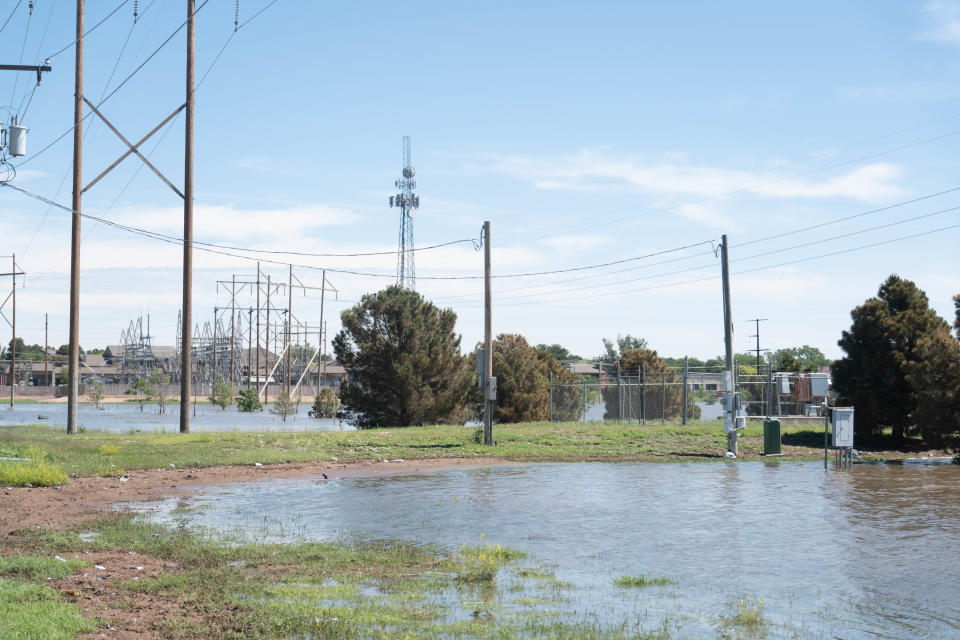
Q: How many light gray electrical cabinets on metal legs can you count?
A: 1